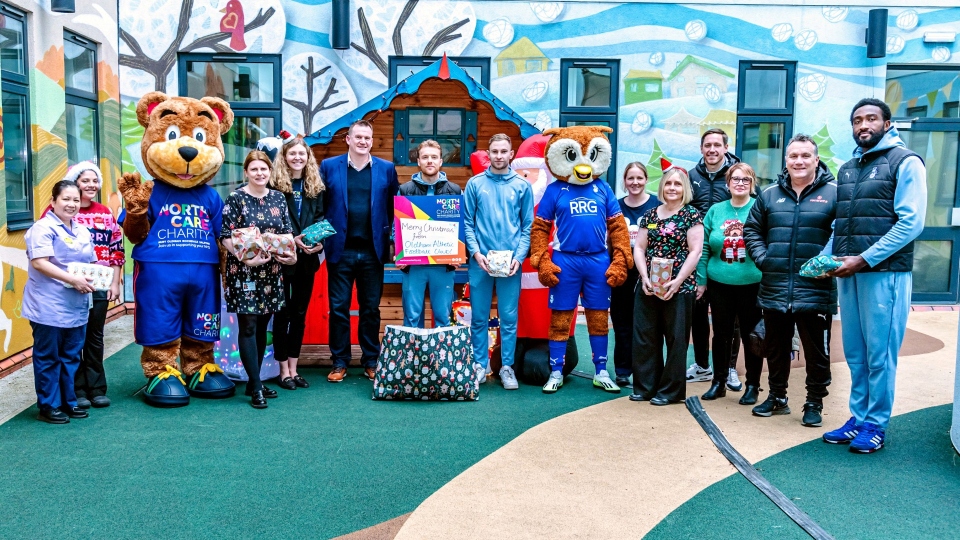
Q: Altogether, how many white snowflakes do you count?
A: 15